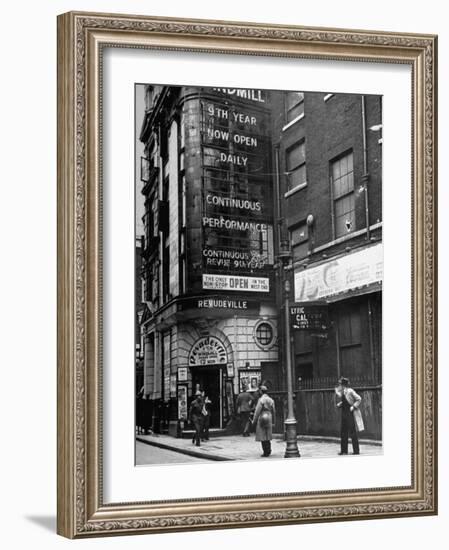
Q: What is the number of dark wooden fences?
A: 1